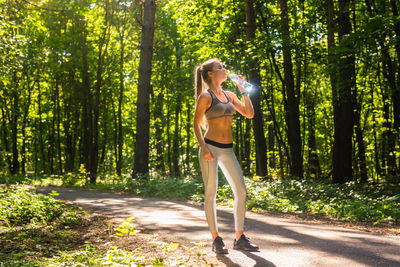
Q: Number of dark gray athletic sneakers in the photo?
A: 2